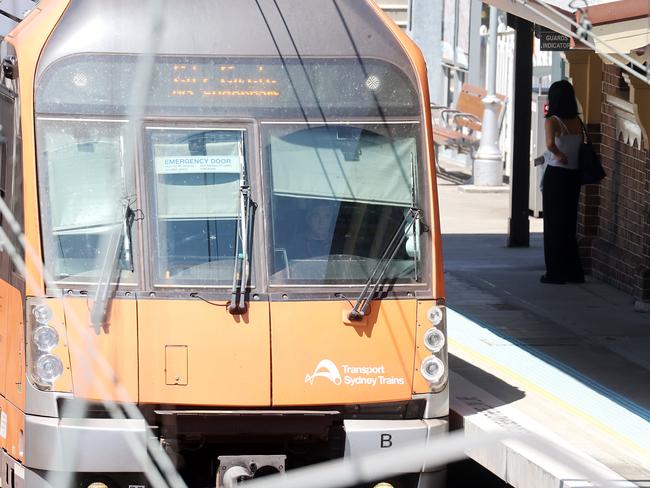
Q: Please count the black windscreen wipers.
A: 3